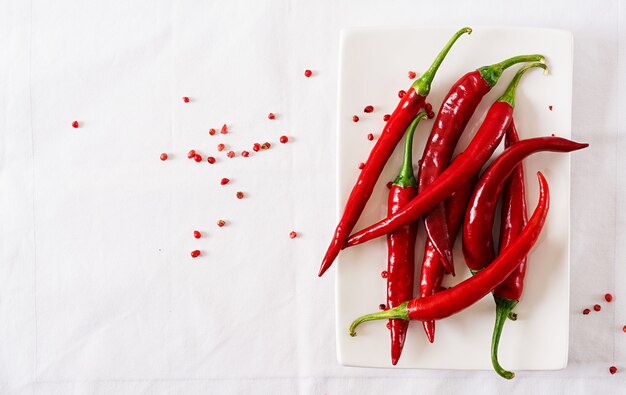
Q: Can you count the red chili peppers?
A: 8